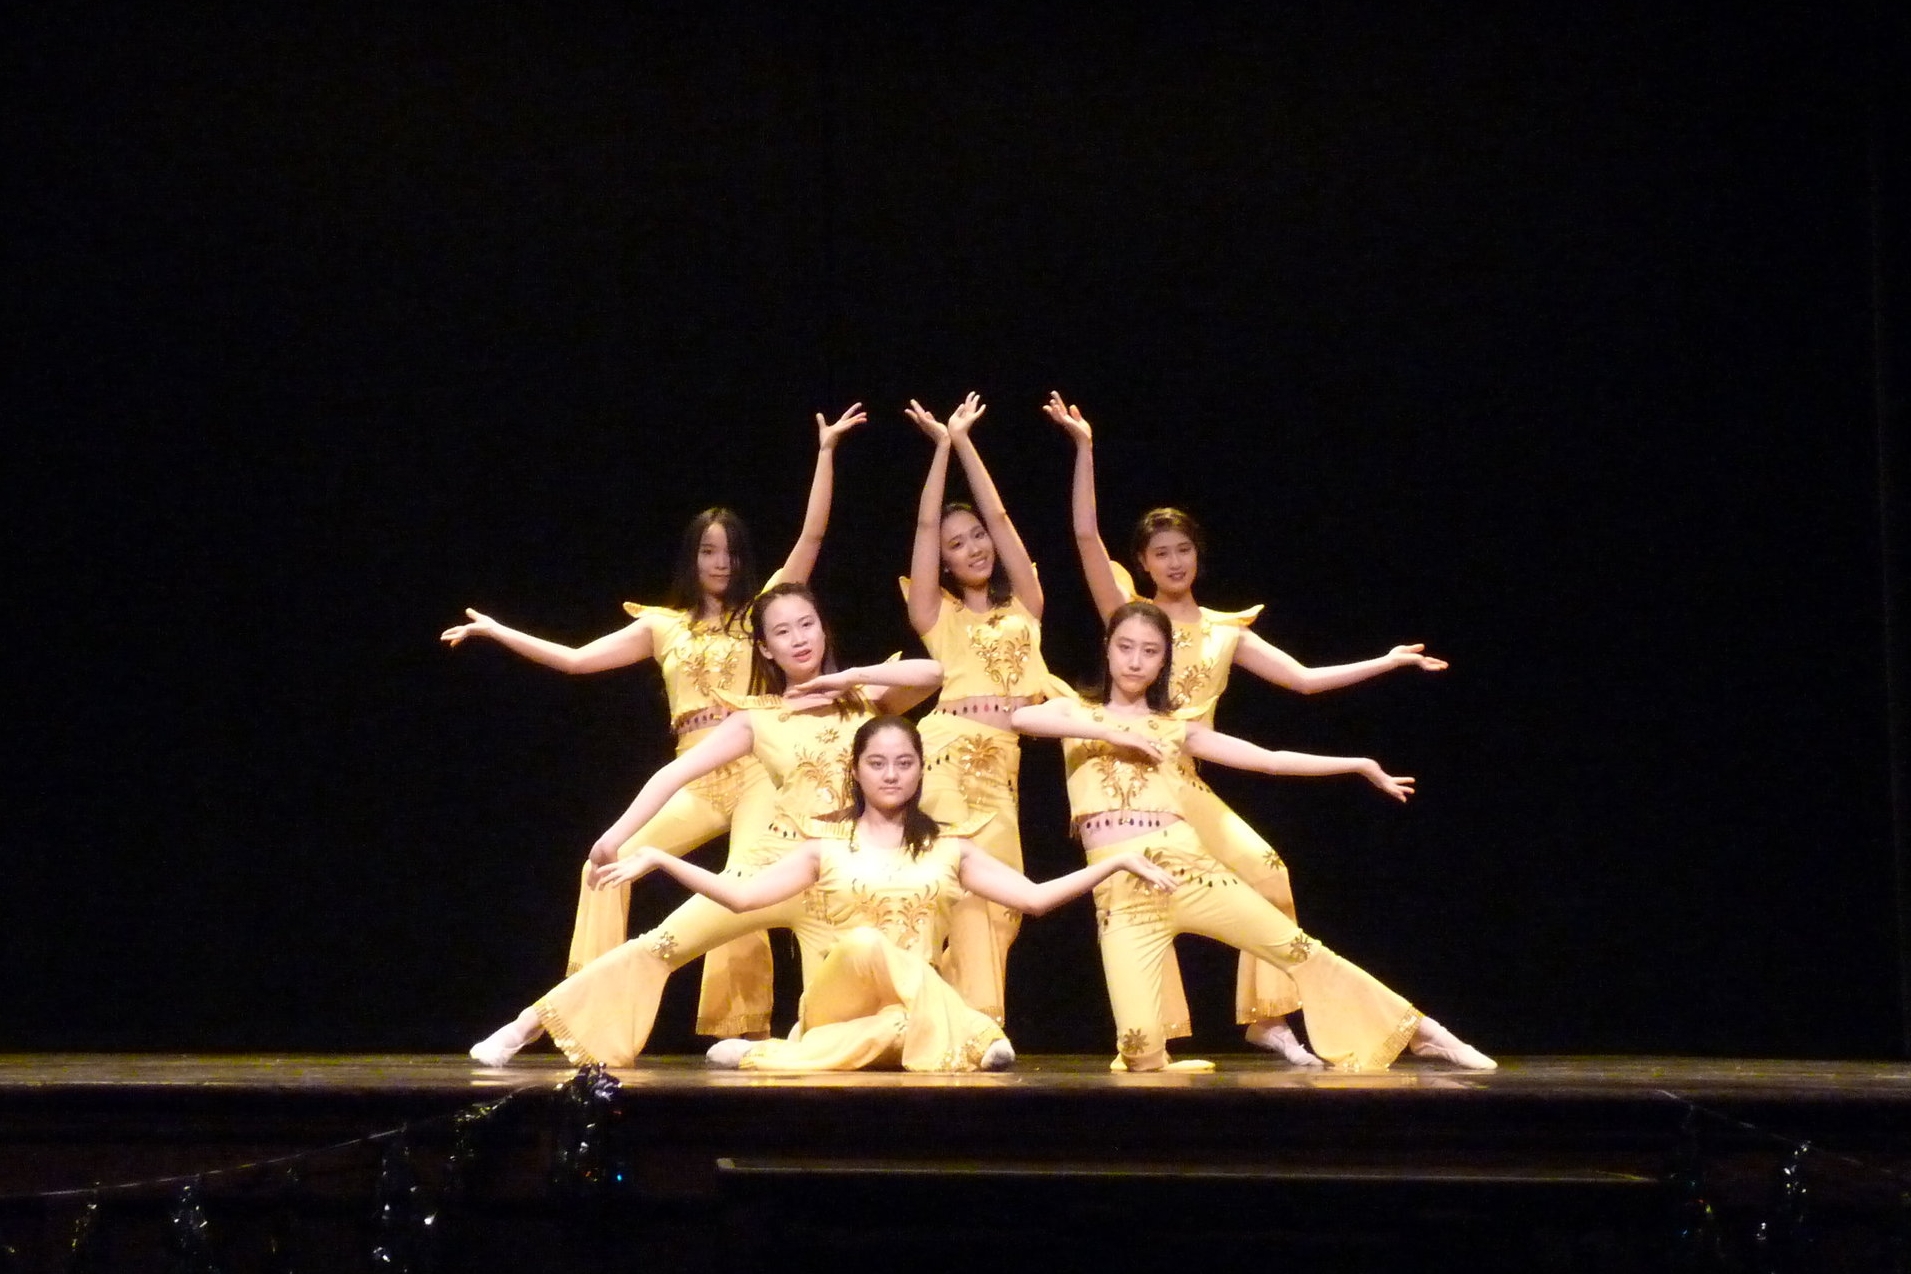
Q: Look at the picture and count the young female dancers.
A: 6